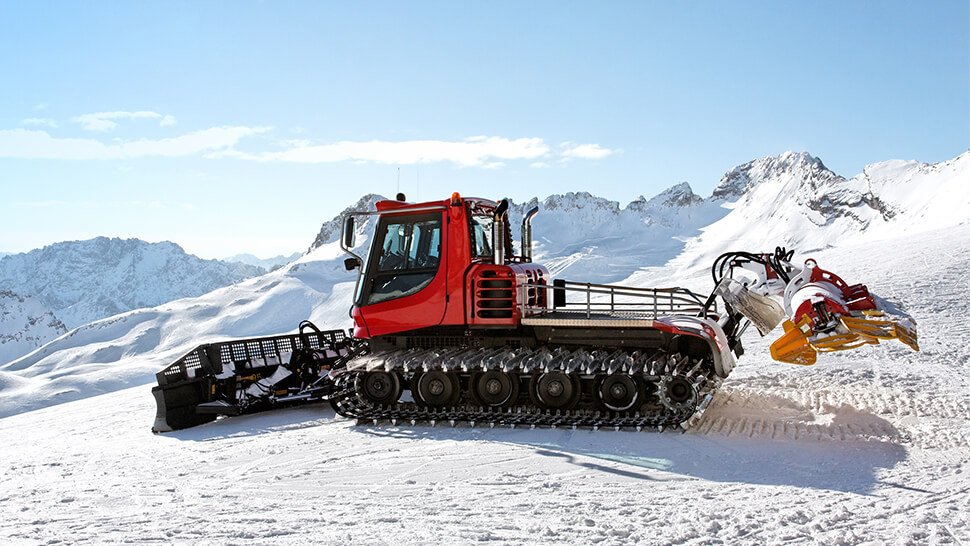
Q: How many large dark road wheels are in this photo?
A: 5